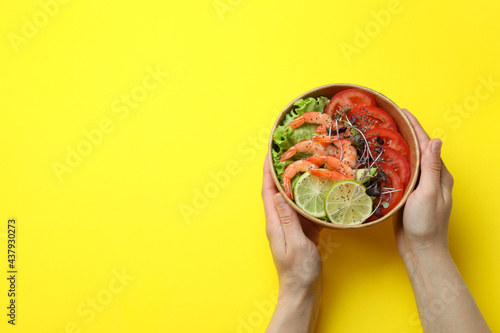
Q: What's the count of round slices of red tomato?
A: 5